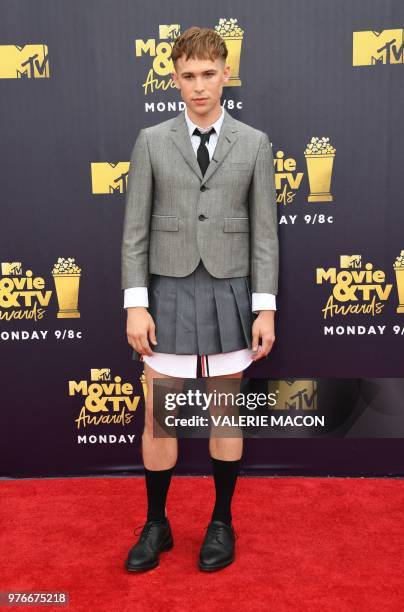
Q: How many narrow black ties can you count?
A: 1